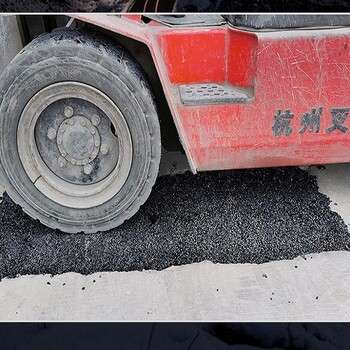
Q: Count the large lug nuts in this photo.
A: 6